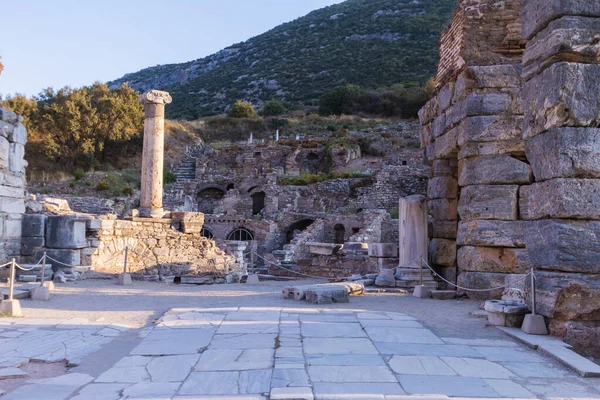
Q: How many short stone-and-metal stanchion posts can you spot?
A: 6